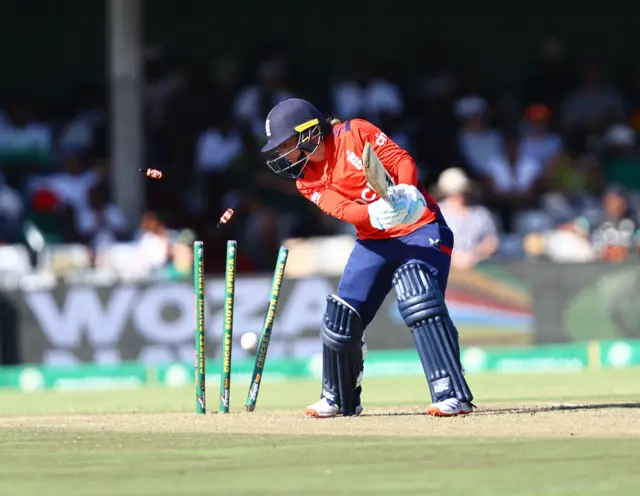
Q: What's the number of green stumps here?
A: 3